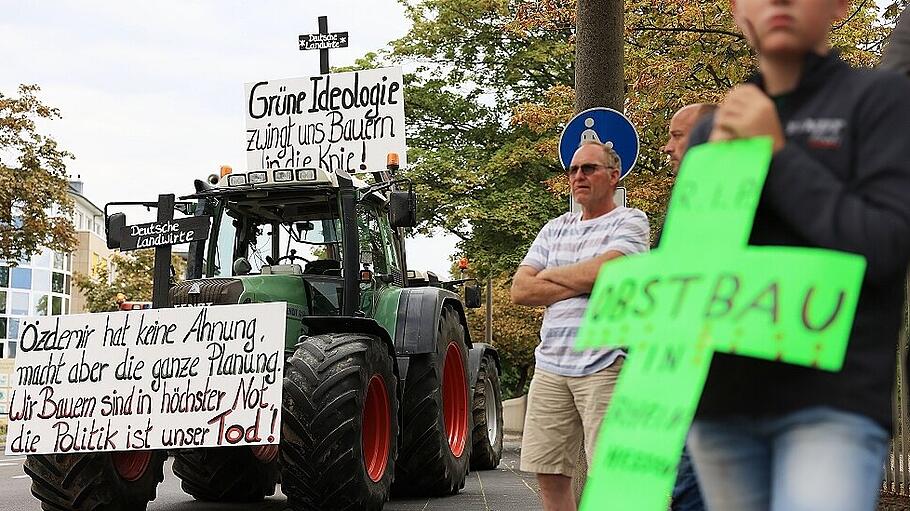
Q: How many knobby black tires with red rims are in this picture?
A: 4